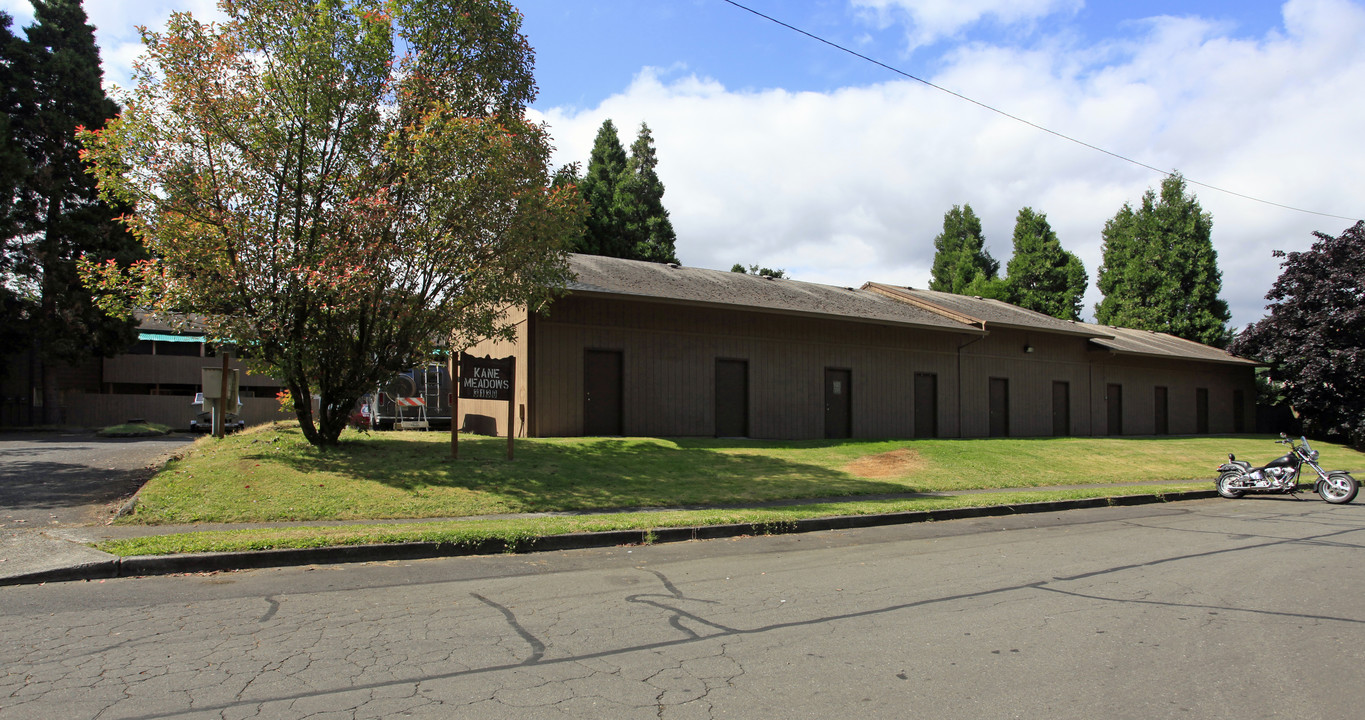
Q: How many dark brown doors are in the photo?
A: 10